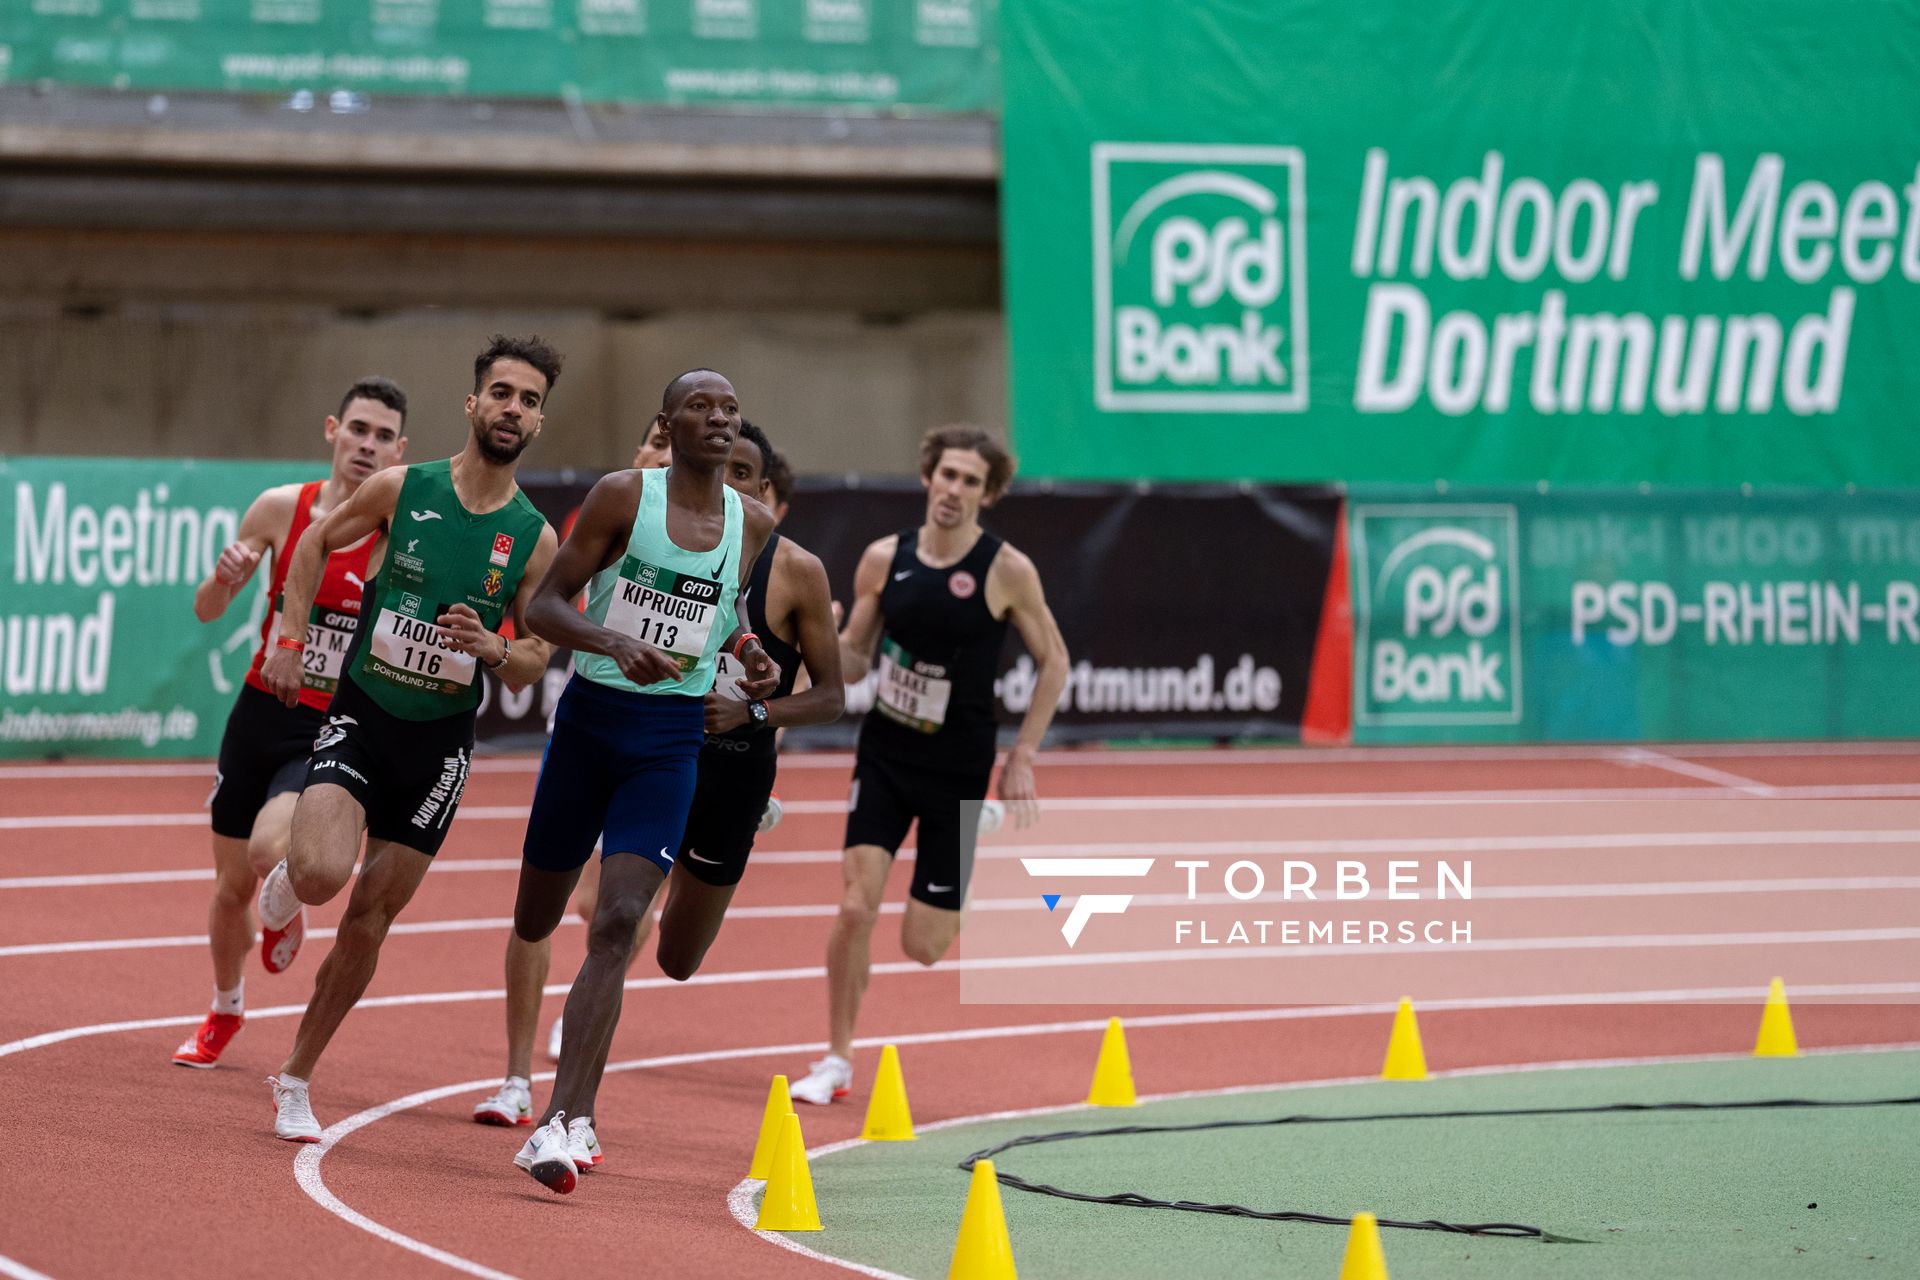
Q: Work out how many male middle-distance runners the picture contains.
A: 7